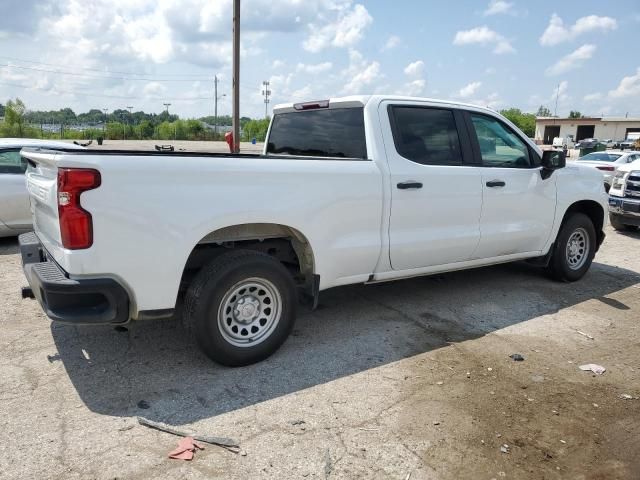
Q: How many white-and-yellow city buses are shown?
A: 0